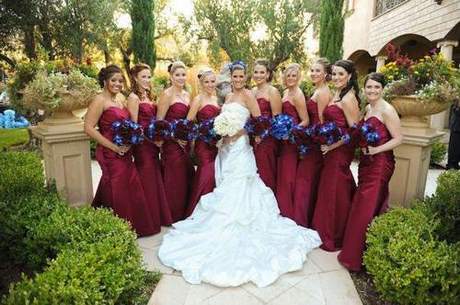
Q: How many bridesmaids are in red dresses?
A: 9